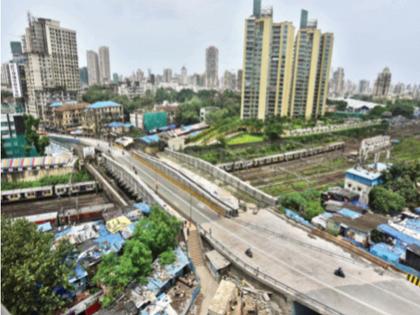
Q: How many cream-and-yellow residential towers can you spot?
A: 2